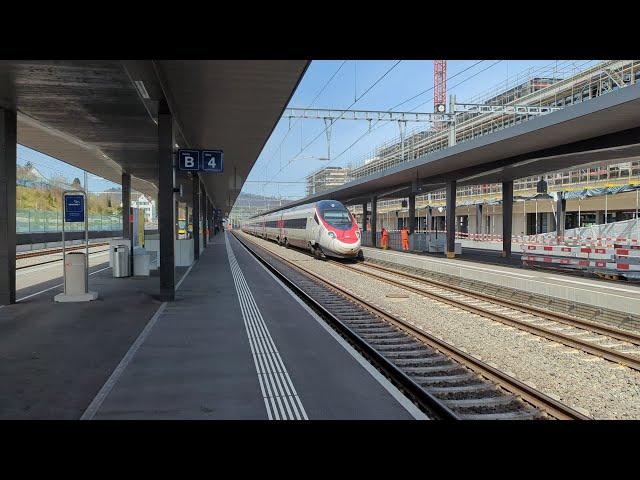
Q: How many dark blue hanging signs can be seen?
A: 2